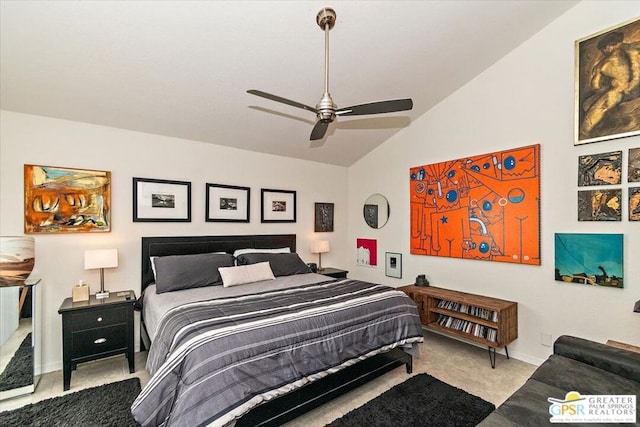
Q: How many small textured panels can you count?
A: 4